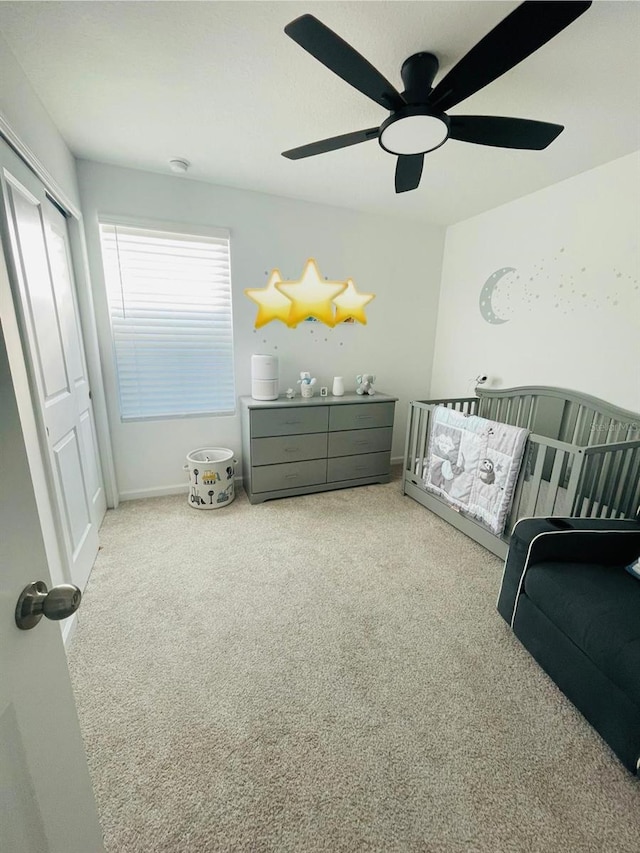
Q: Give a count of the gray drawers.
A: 6